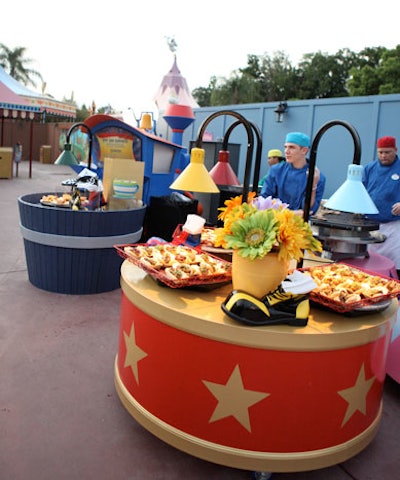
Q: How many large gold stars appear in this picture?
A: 3